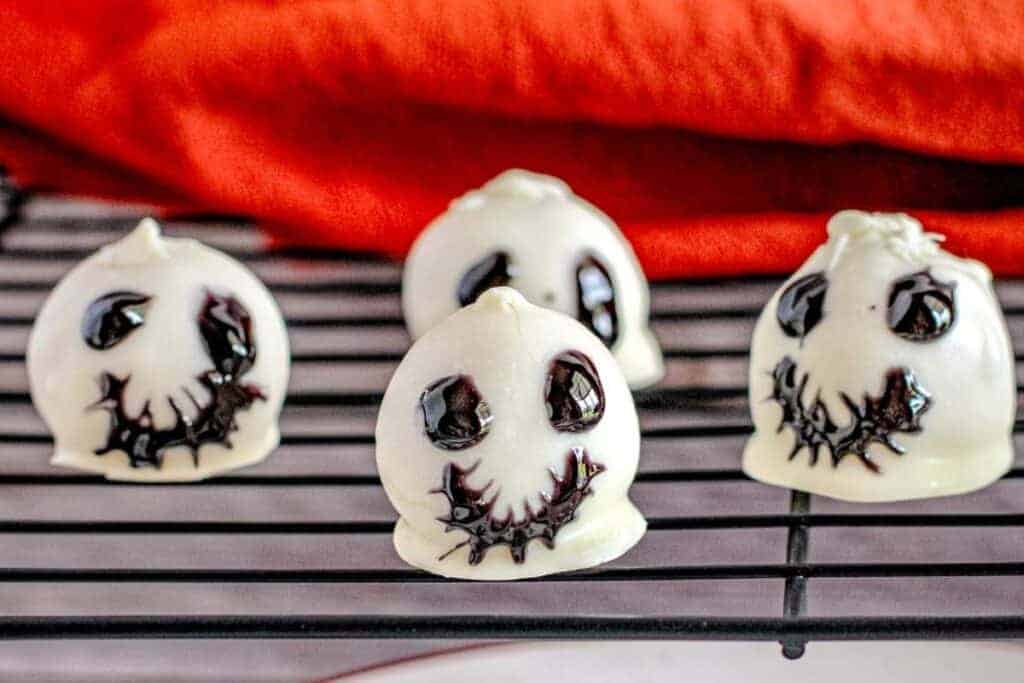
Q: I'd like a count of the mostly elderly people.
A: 0